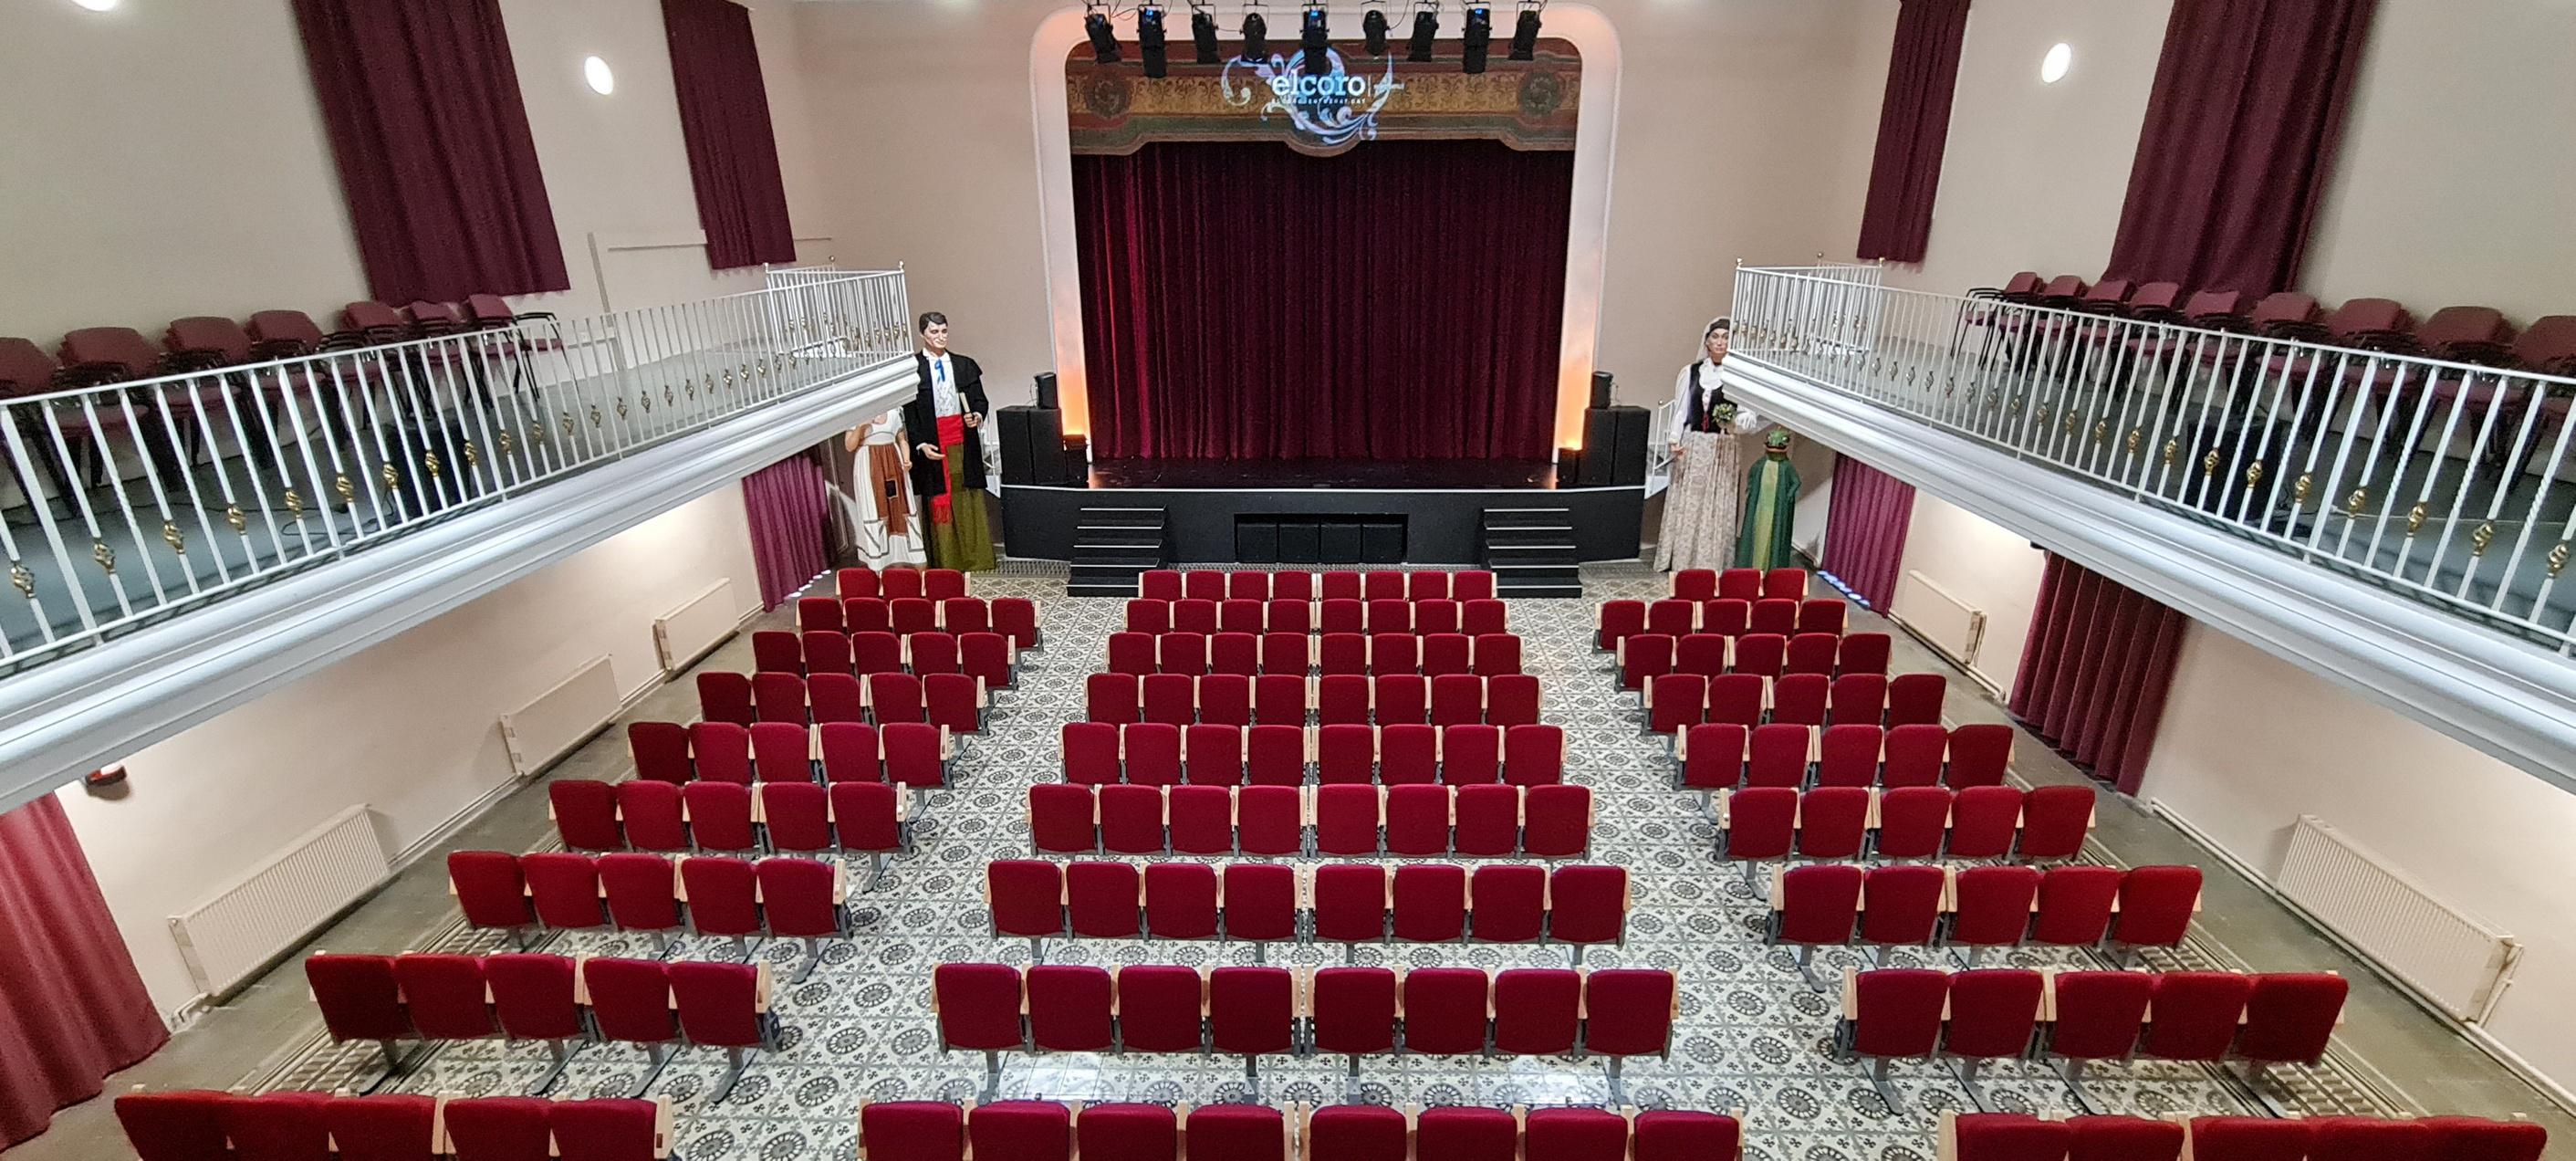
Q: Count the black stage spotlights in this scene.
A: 9